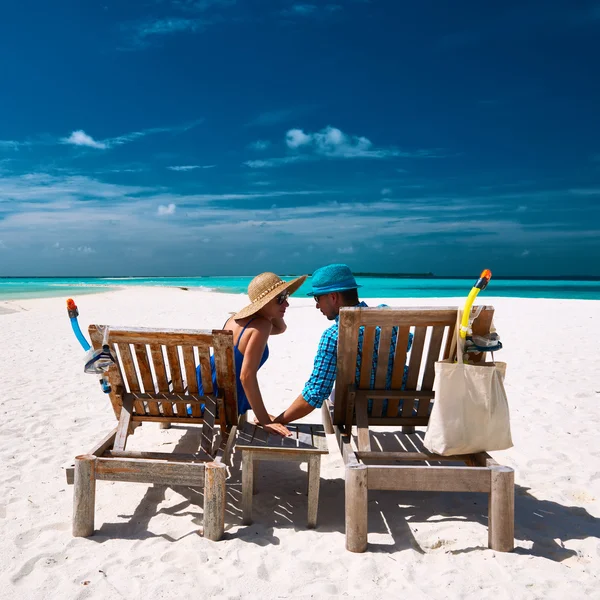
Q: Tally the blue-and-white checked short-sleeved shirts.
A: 1